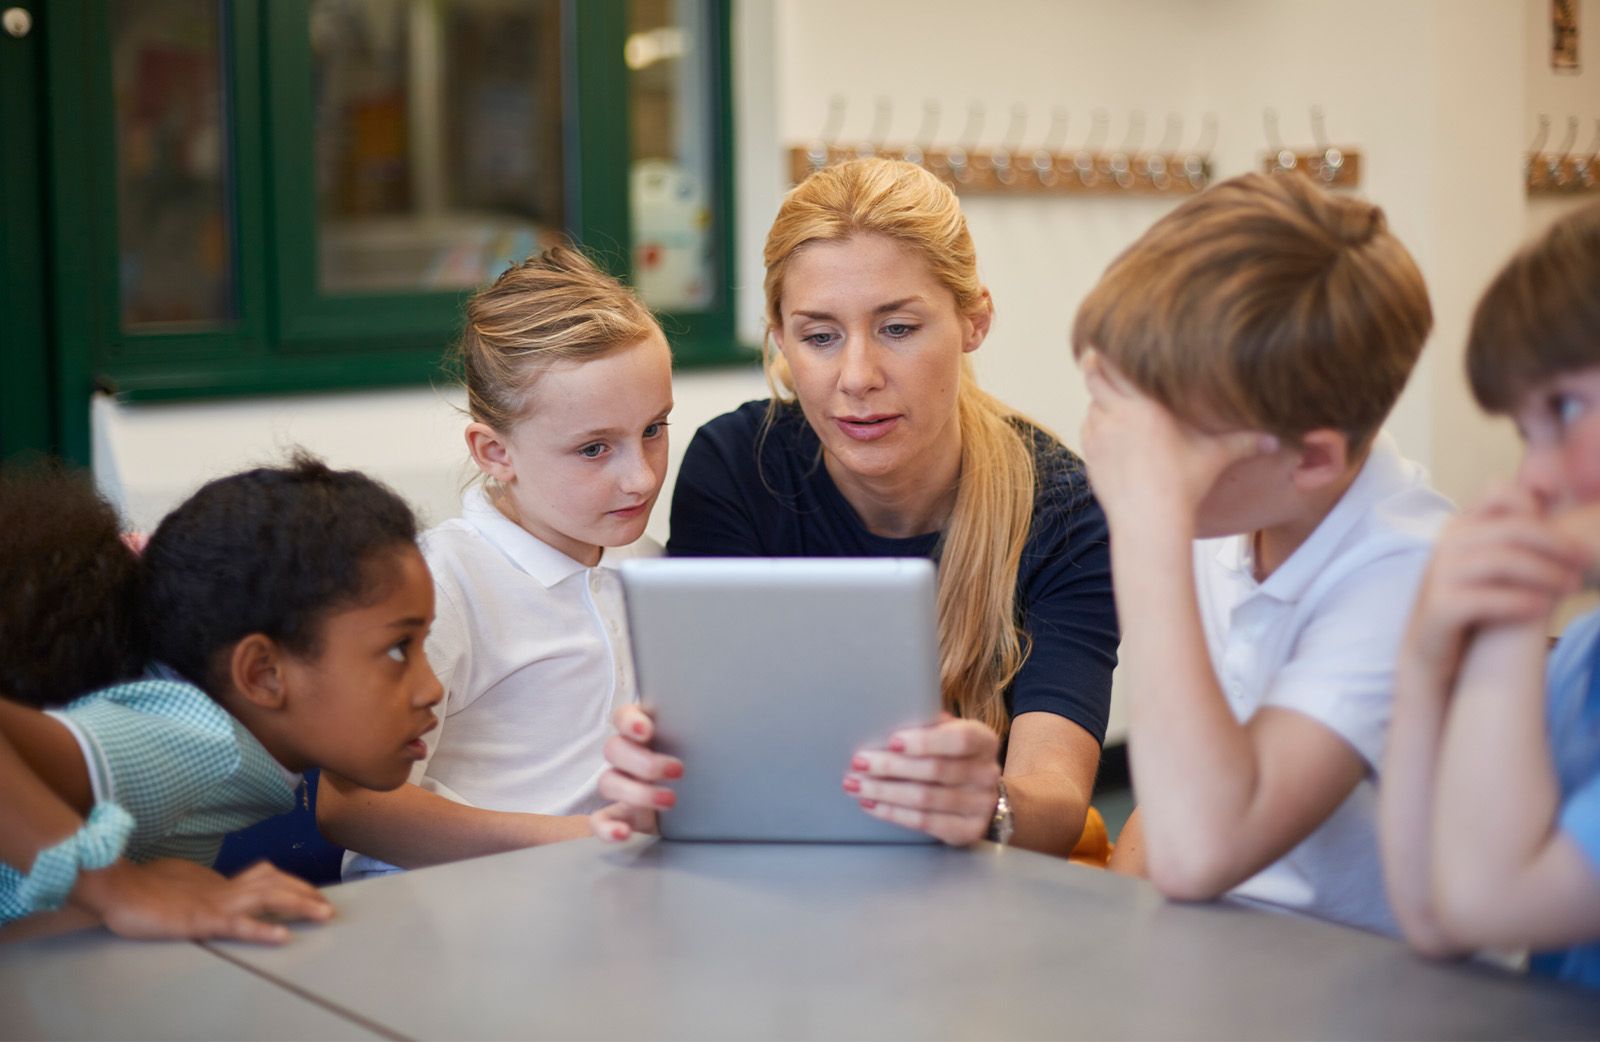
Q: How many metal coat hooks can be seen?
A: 15